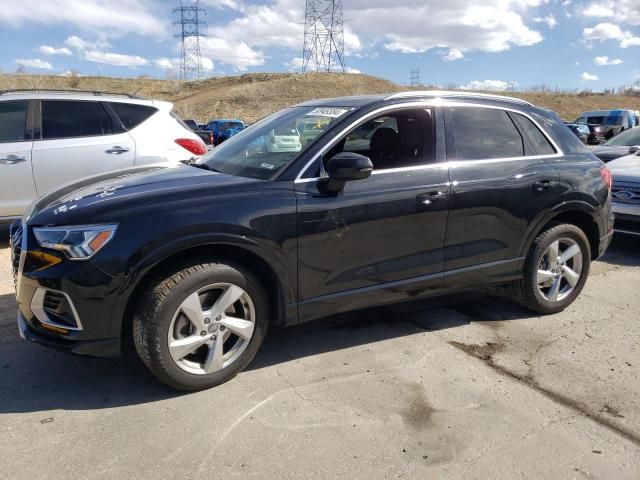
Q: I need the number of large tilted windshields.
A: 1